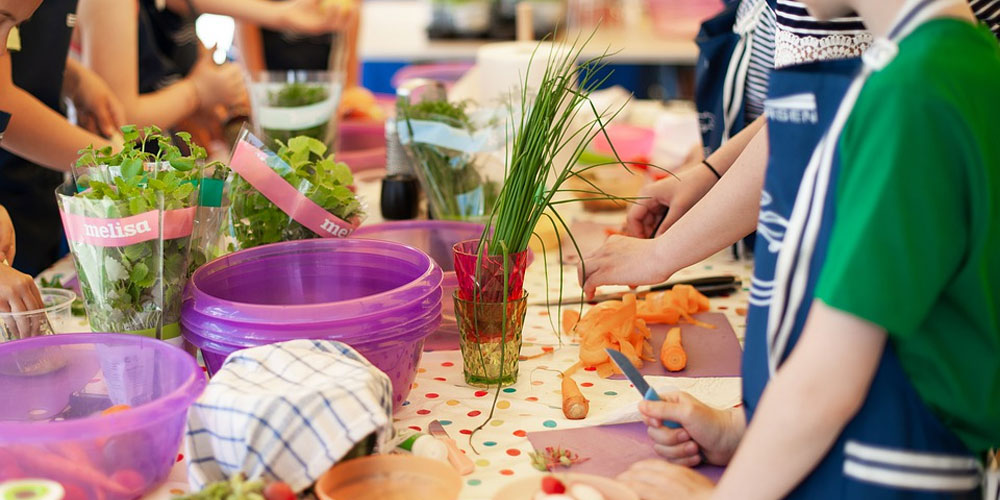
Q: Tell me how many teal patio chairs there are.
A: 0